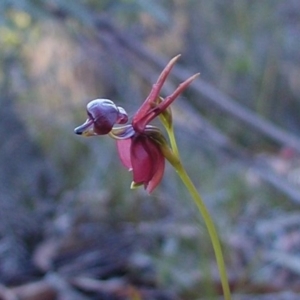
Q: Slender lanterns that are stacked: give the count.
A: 0